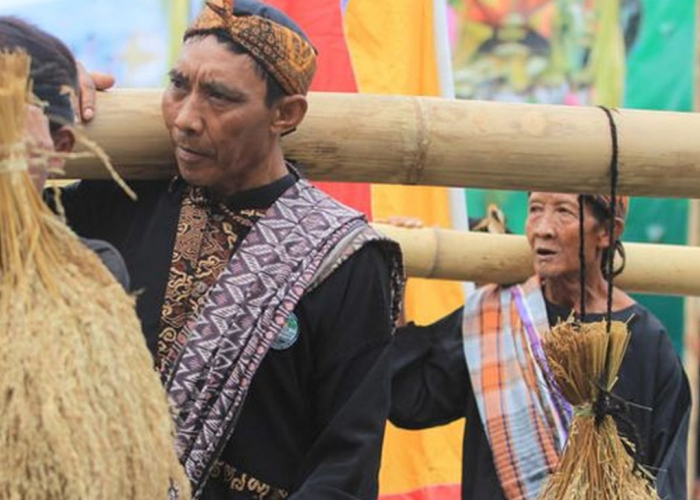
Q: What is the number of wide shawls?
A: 2